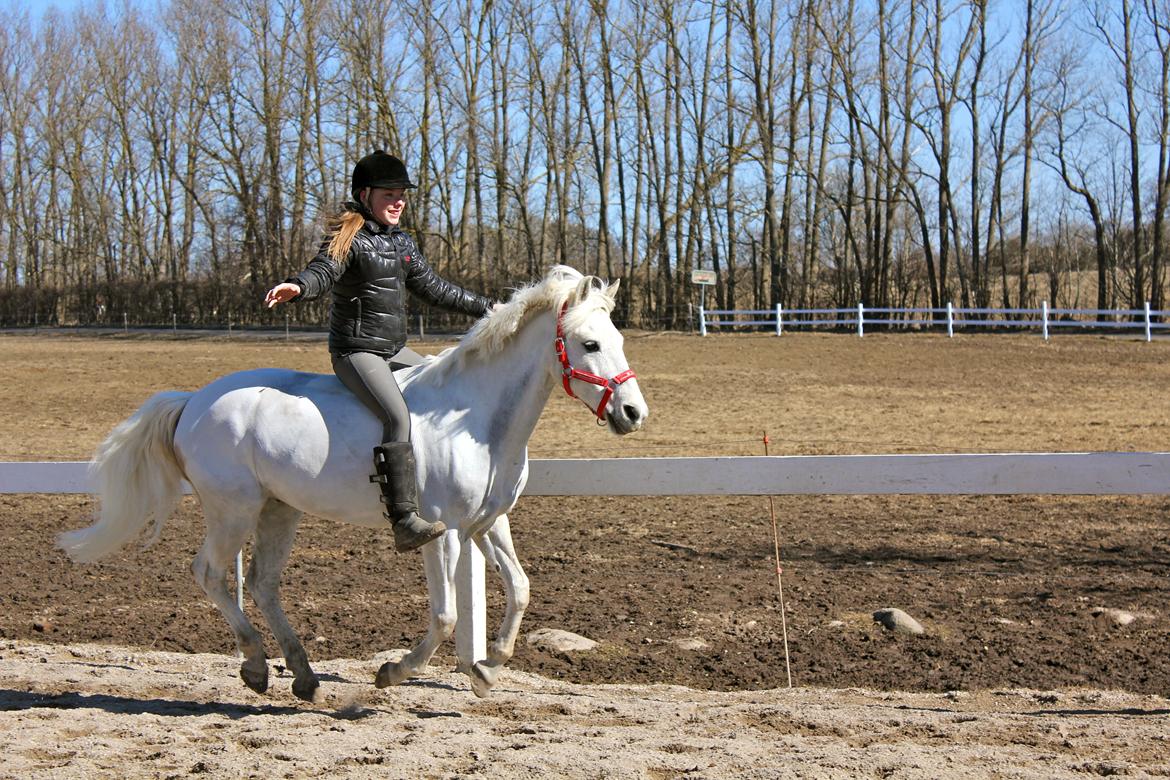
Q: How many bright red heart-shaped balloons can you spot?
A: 0